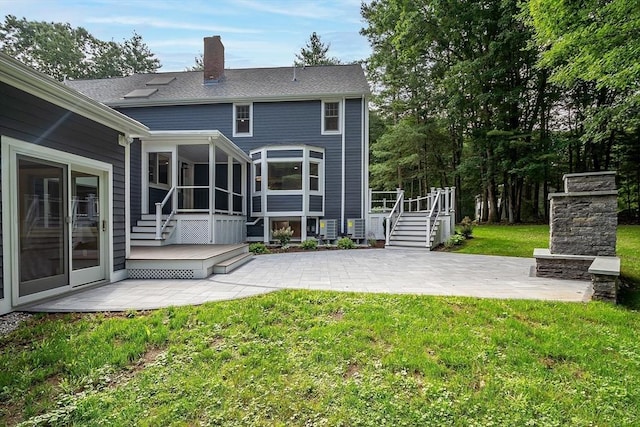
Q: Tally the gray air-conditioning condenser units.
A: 2